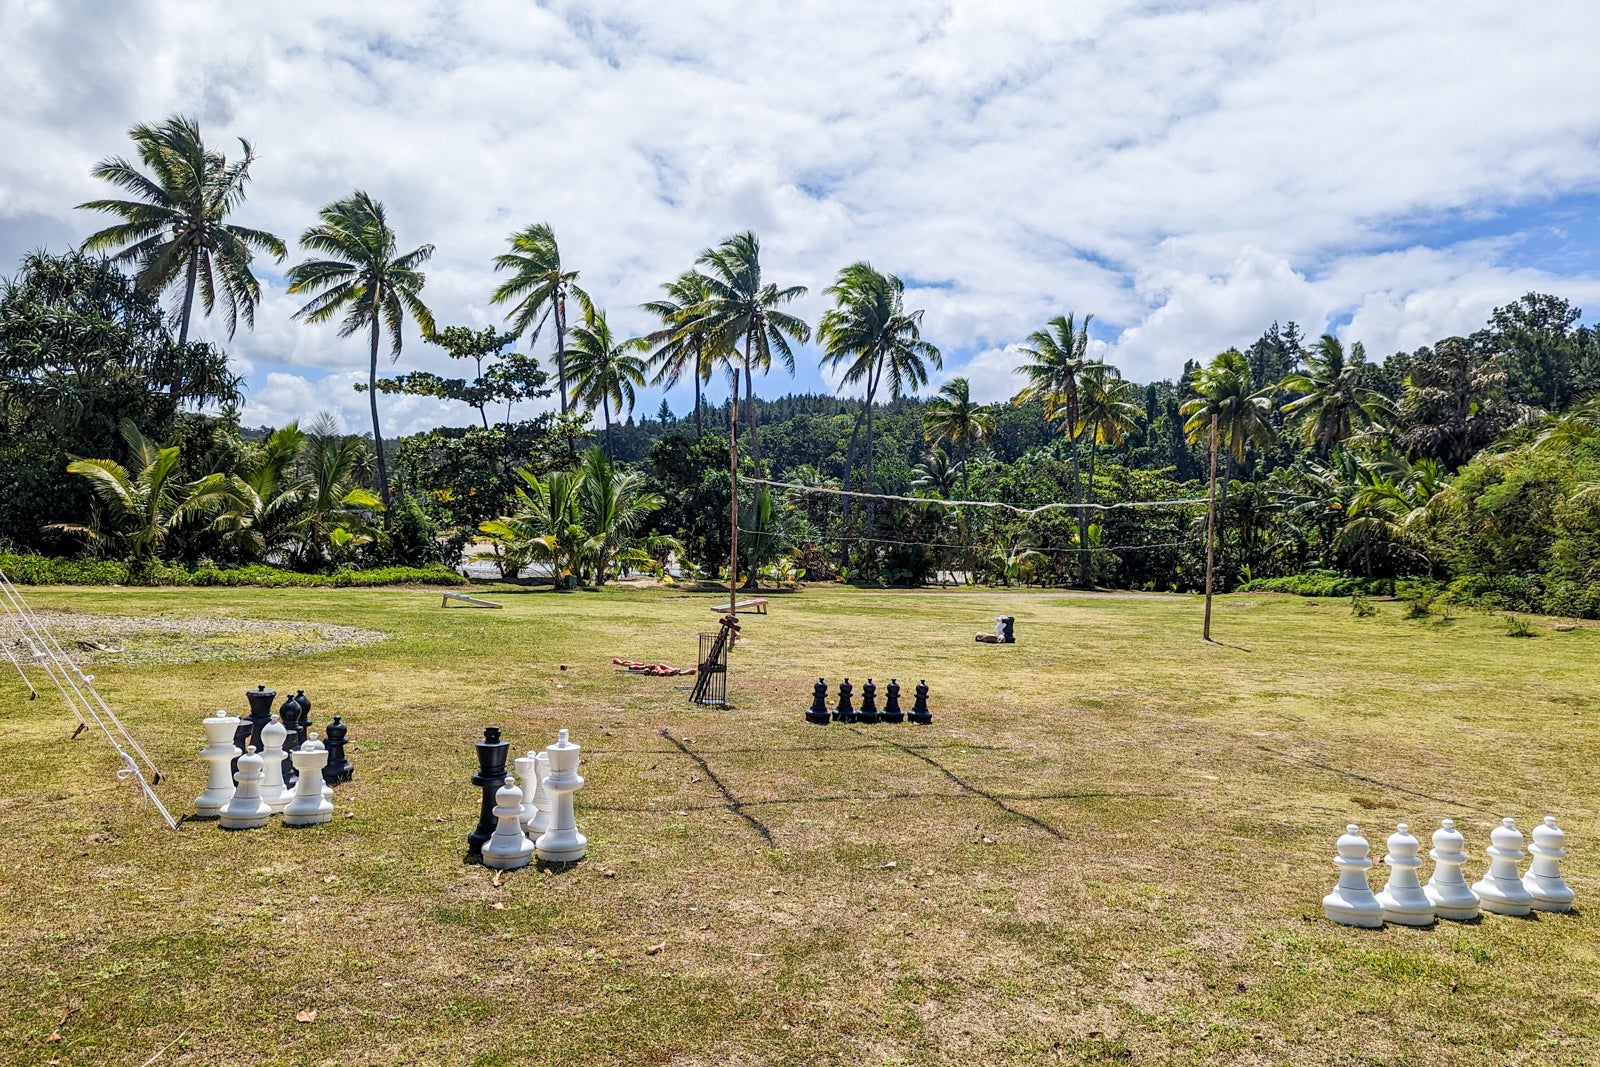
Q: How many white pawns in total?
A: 8